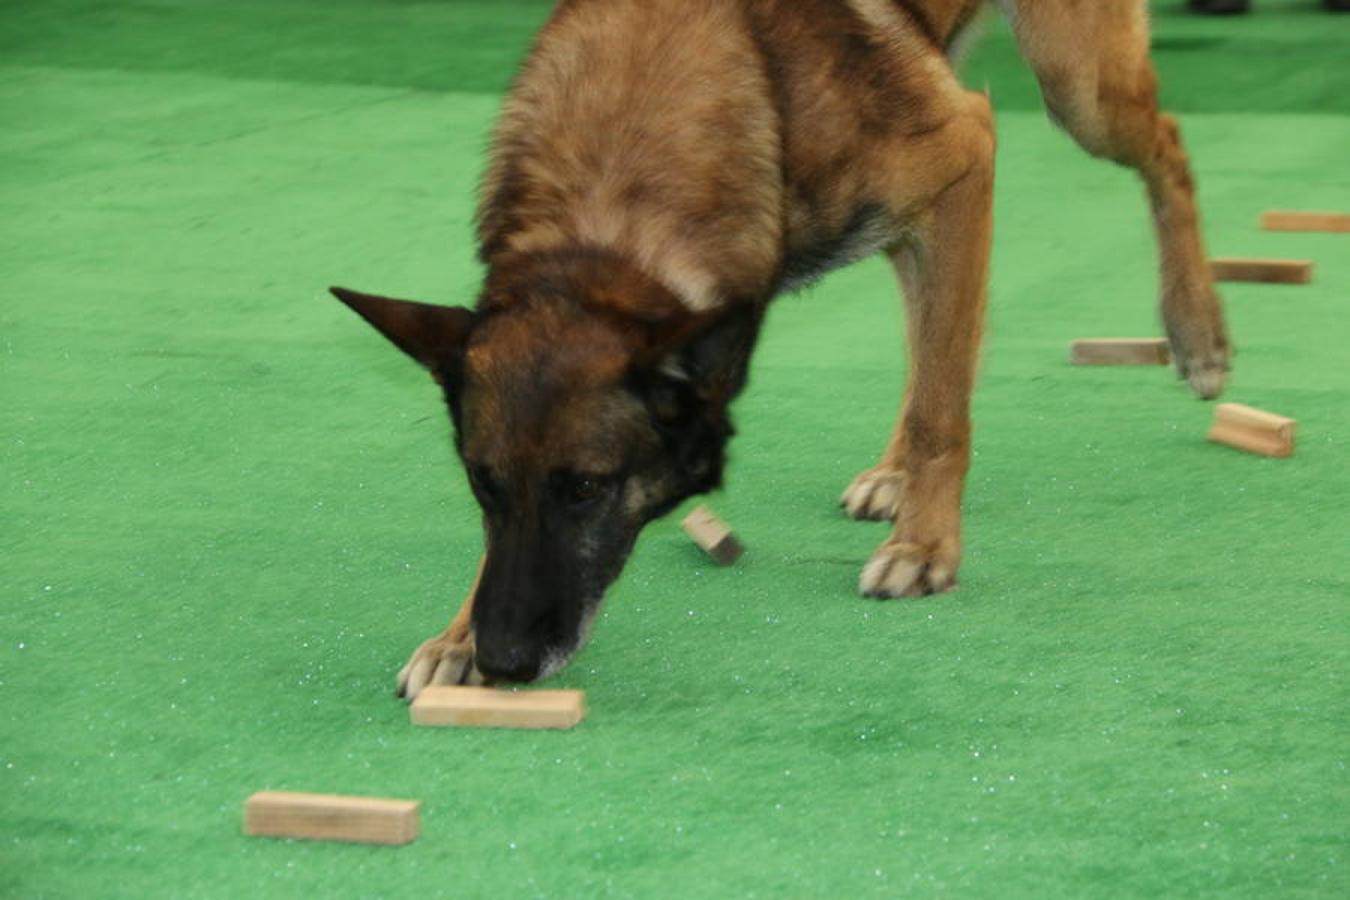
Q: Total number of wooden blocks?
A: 7